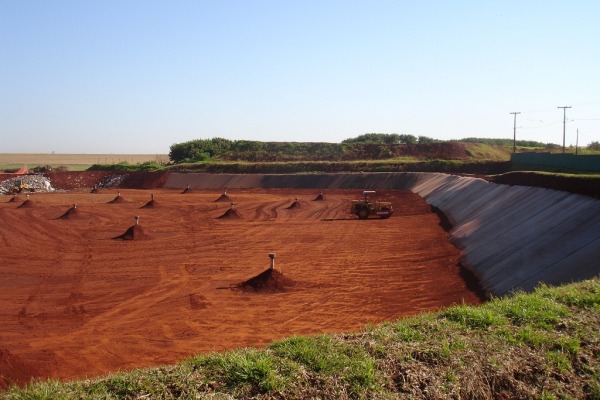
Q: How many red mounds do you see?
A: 13